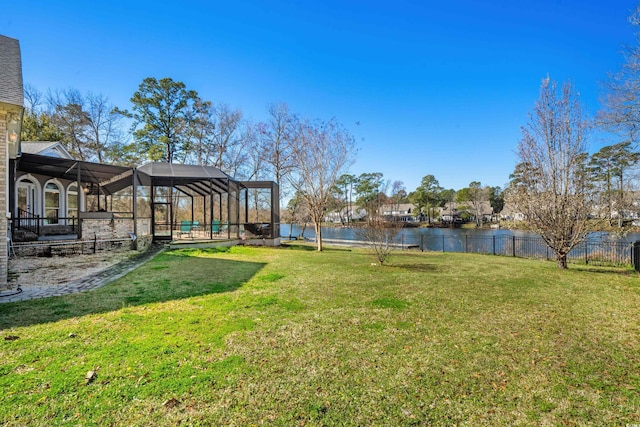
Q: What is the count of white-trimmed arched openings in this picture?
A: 3